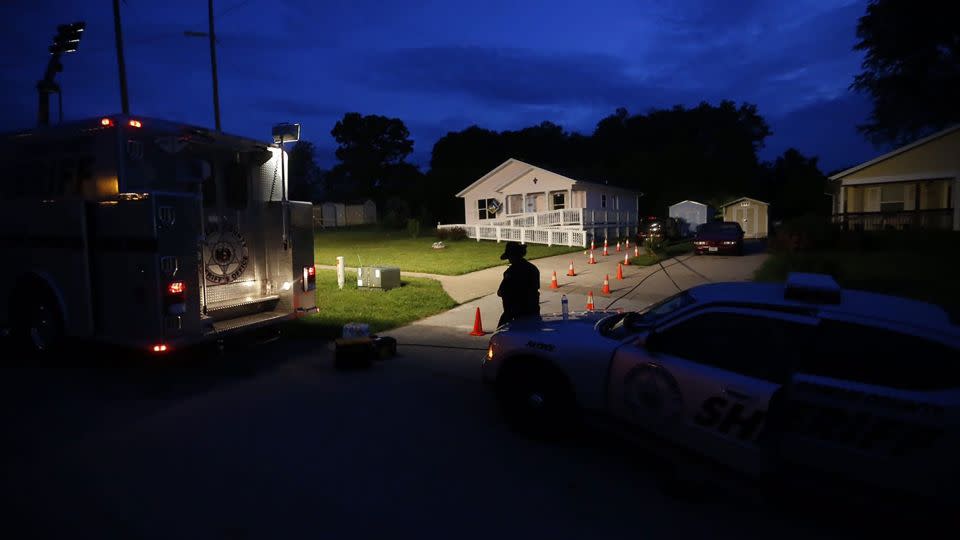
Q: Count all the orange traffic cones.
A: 14